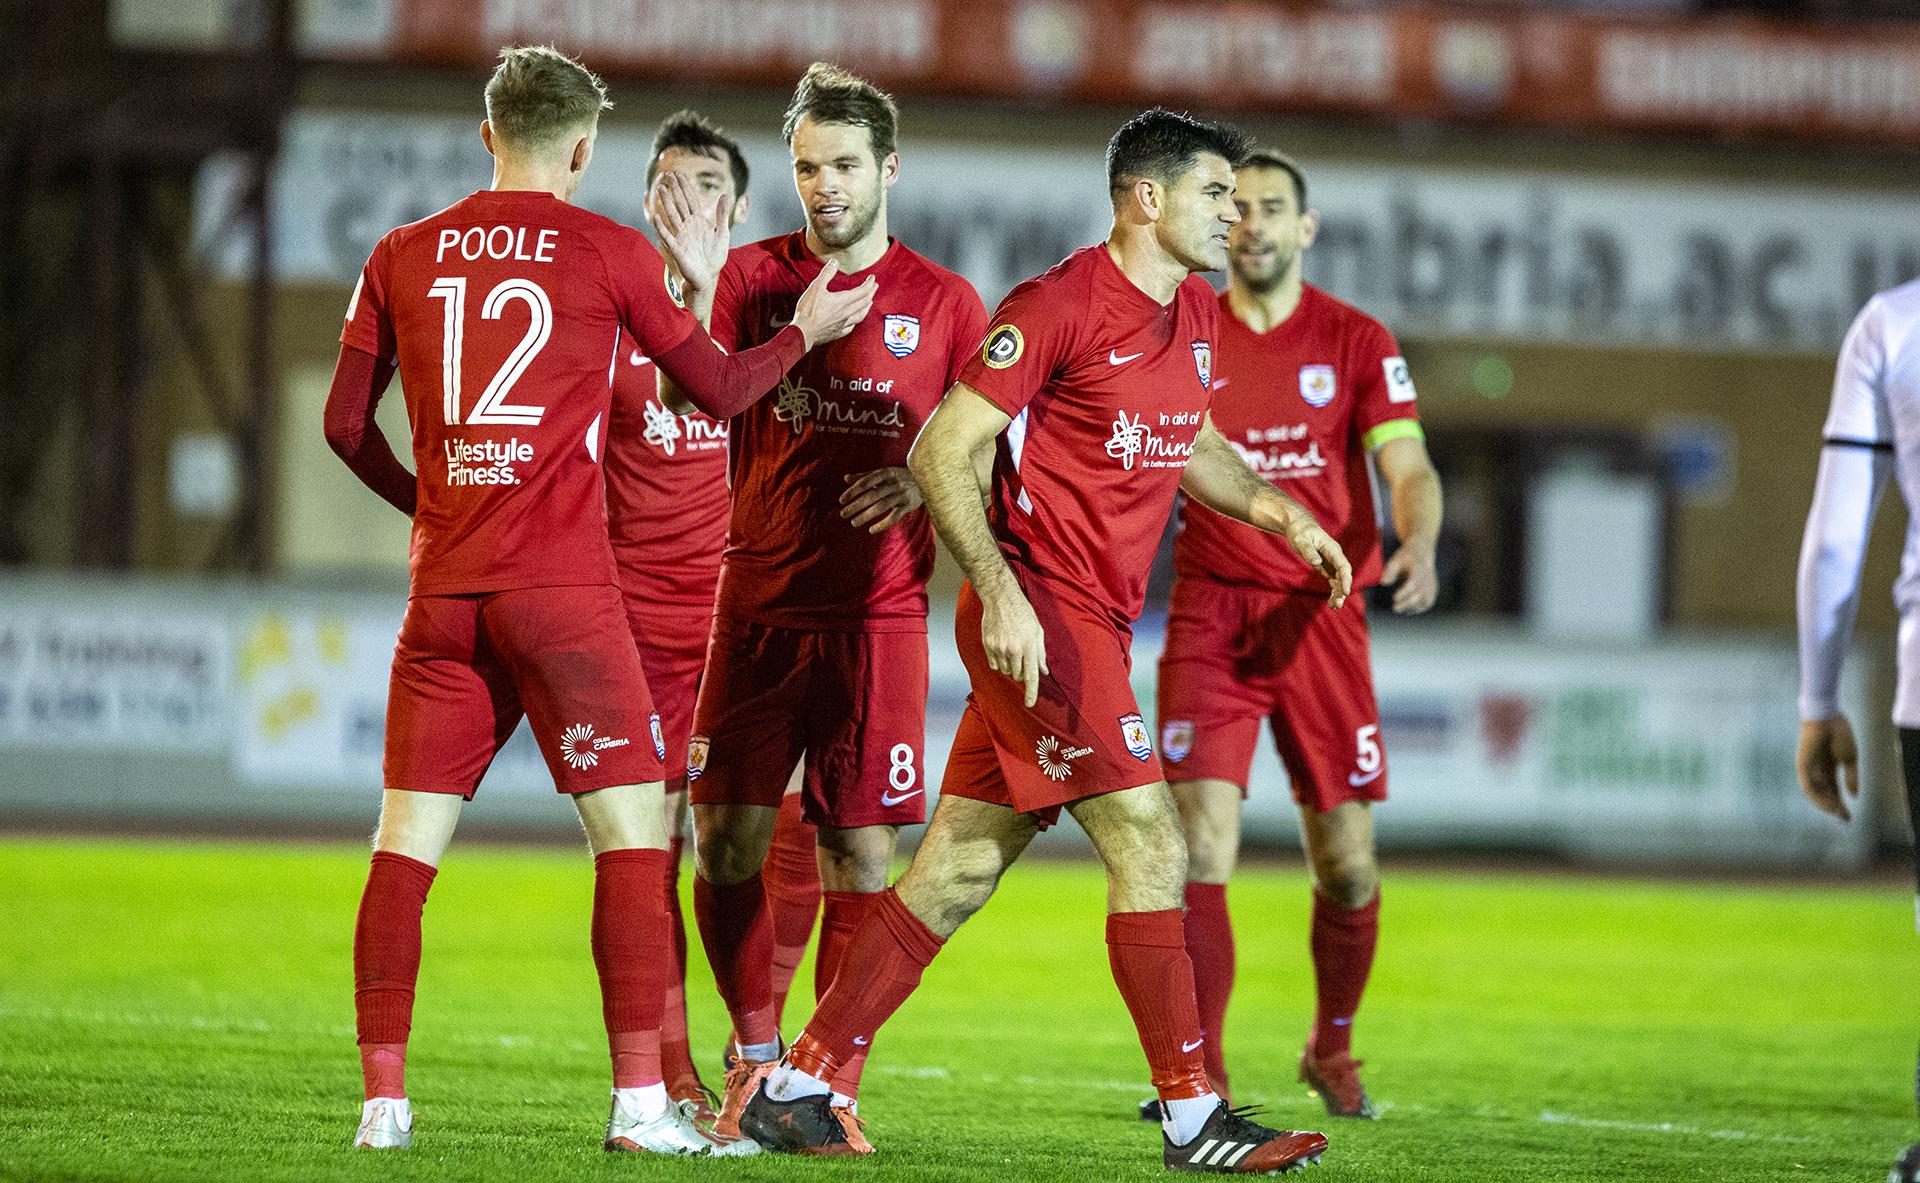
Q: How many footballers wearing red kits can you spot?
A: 5